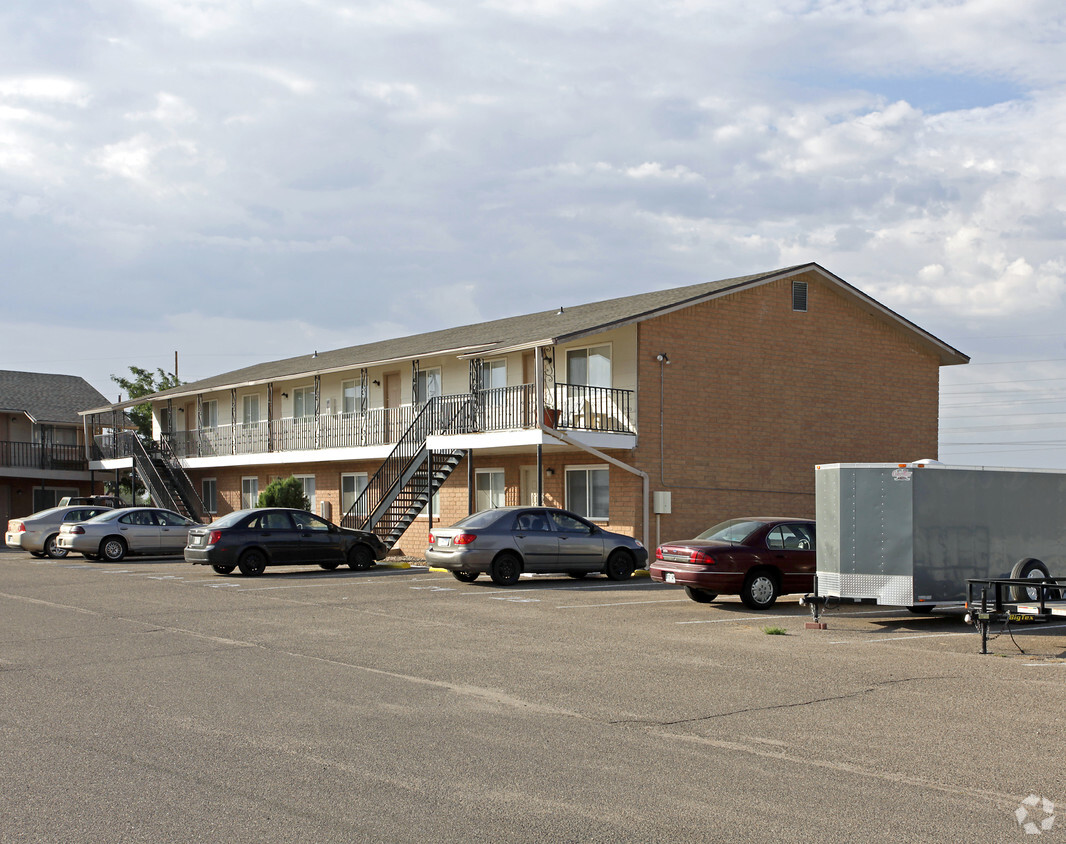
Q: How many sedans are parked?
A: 5